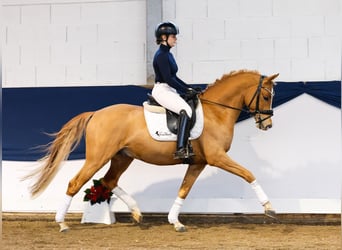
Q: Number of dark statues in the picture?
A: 0